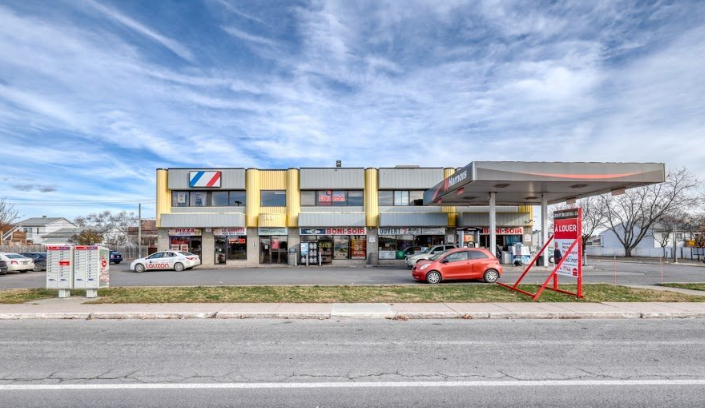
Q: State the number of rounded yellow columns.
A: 6